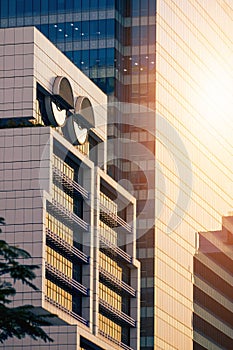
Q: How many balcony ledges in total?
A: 10